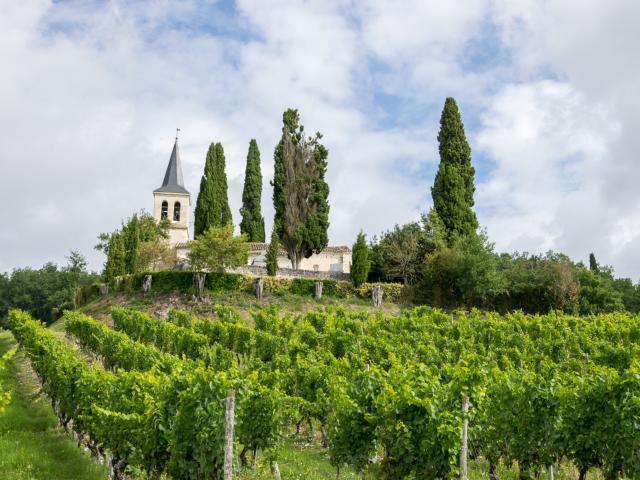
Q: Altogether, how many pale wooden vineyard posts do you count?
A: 2